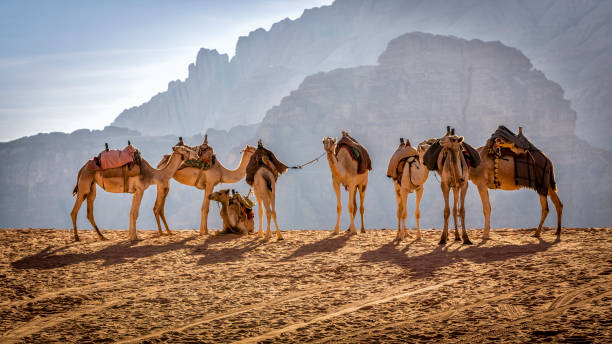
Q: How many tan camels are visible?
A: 8